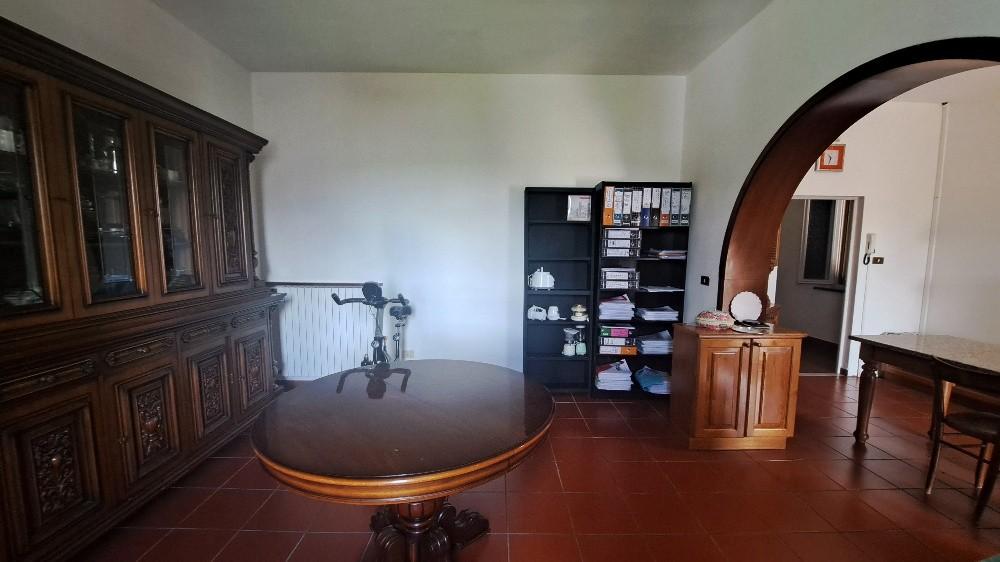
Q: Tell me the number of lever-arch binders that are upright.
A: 9